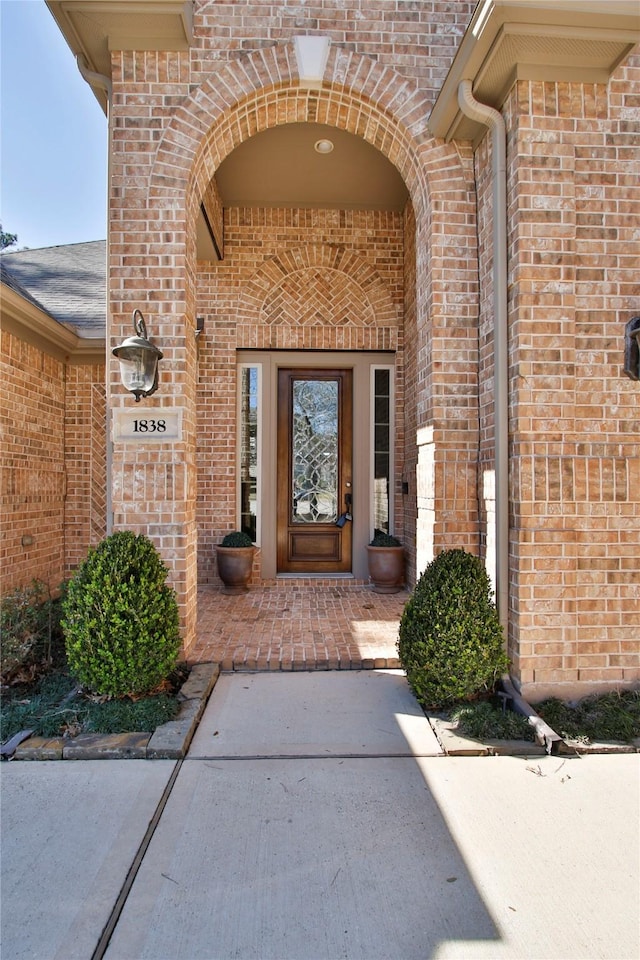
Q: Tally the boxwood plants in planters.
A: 2